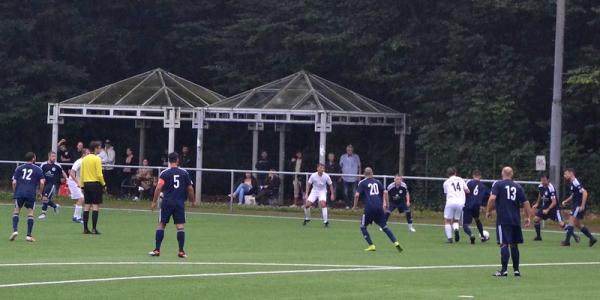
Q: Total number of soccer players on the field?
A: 12